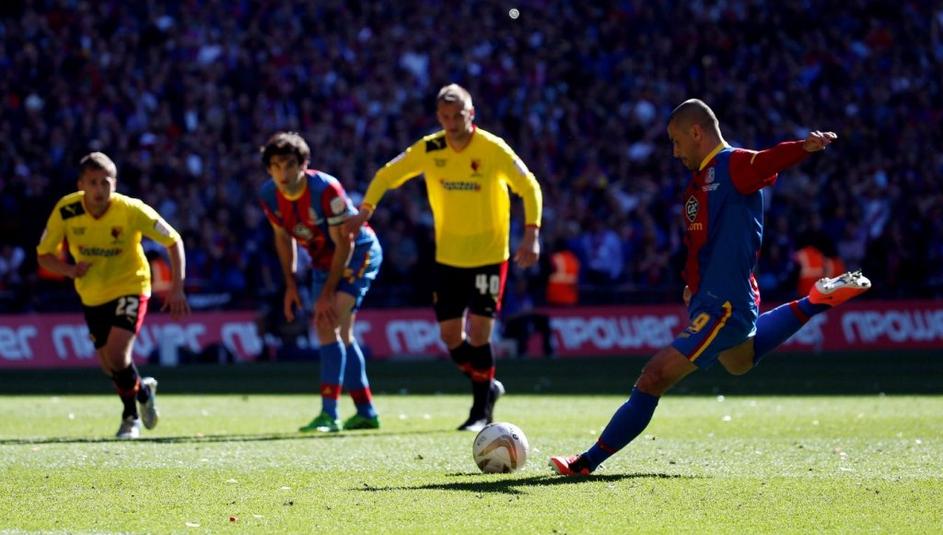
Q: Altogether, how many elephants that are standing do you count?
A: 0